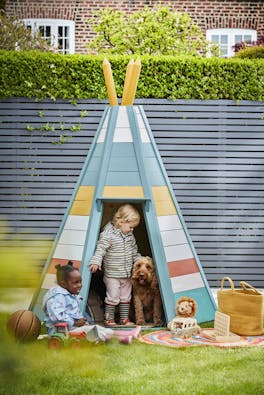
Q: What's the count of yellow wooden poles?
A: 3